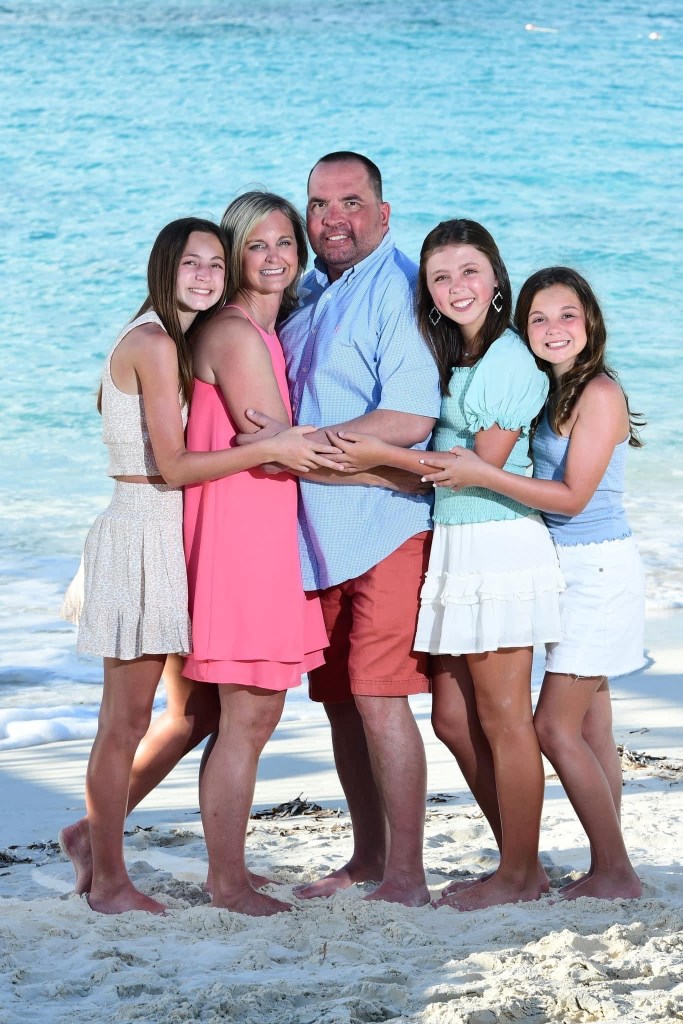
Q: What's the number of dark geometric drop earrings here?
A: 2